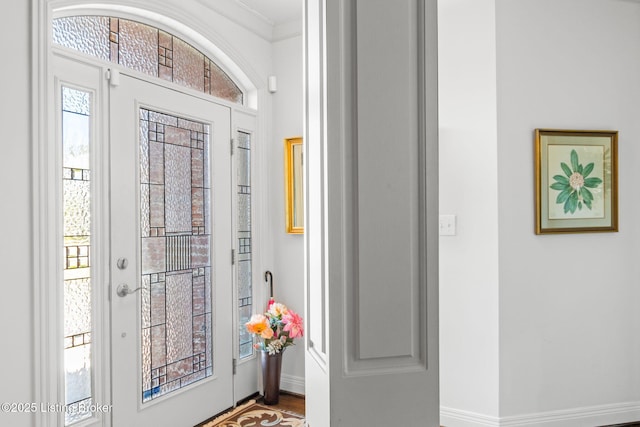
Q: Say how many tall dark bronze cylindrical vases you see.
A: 1